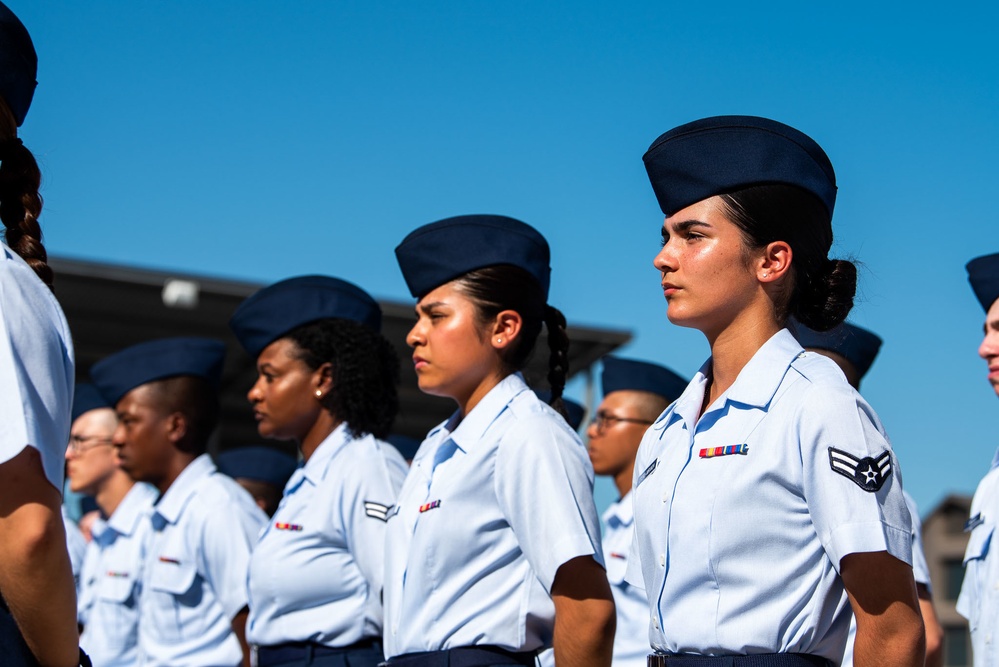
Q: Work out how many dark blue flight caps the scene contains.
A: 12